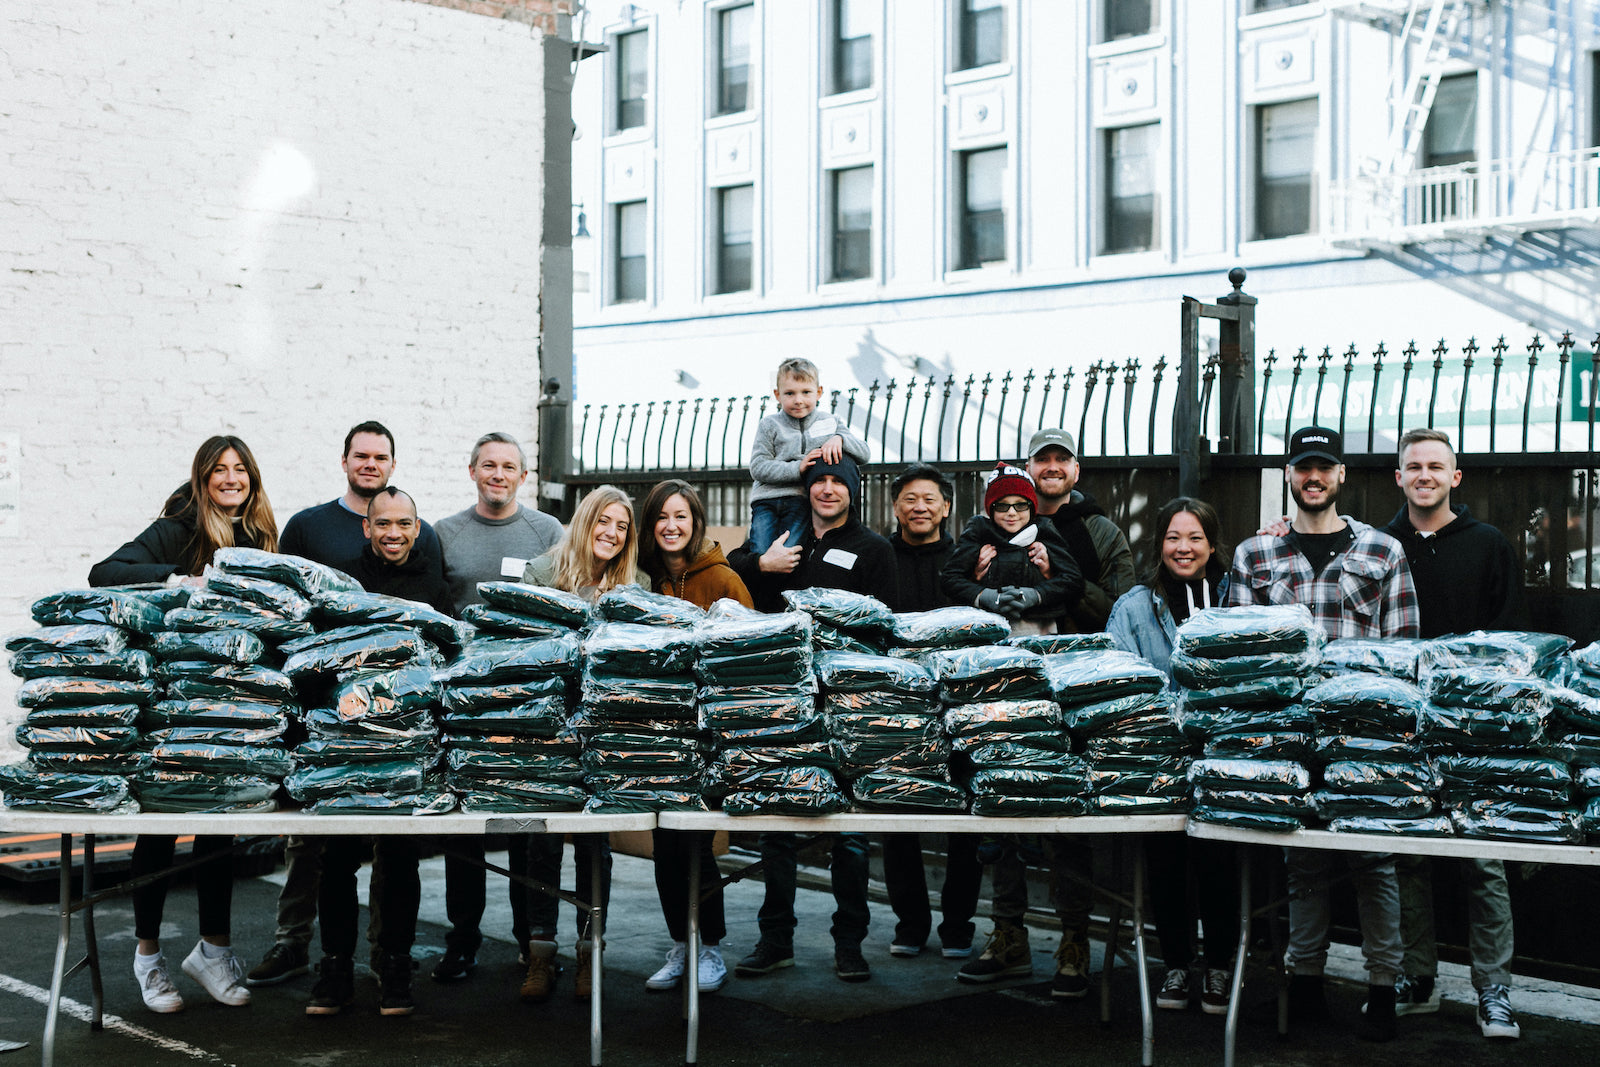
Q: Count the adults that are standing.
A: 12